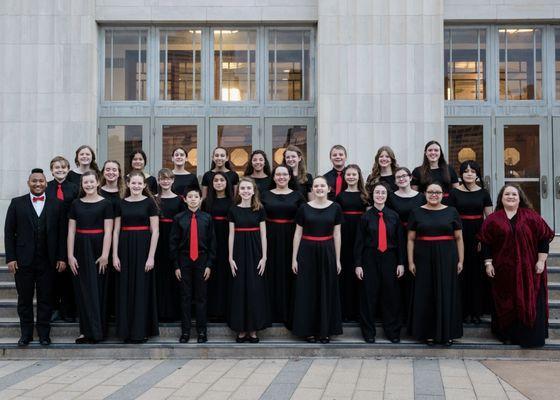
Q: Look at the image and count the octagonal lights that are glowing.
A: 5